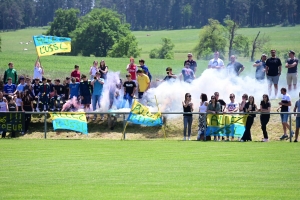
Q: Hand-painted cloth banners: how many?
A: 5